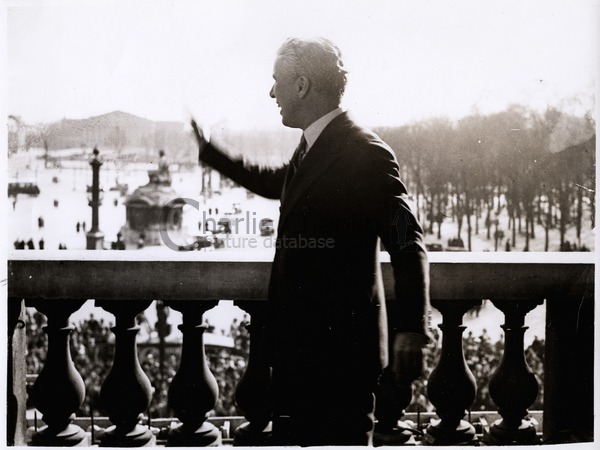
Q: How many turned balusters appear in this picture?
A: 7